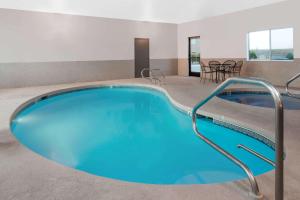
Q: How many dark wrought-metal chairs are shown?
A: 4